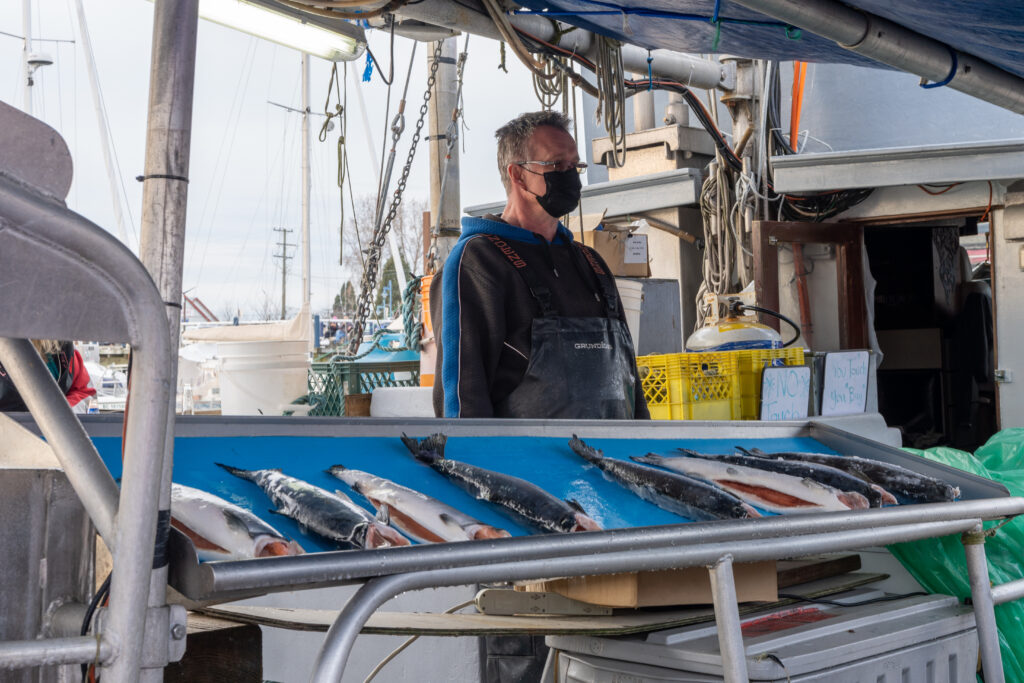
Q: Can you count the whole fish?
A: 8